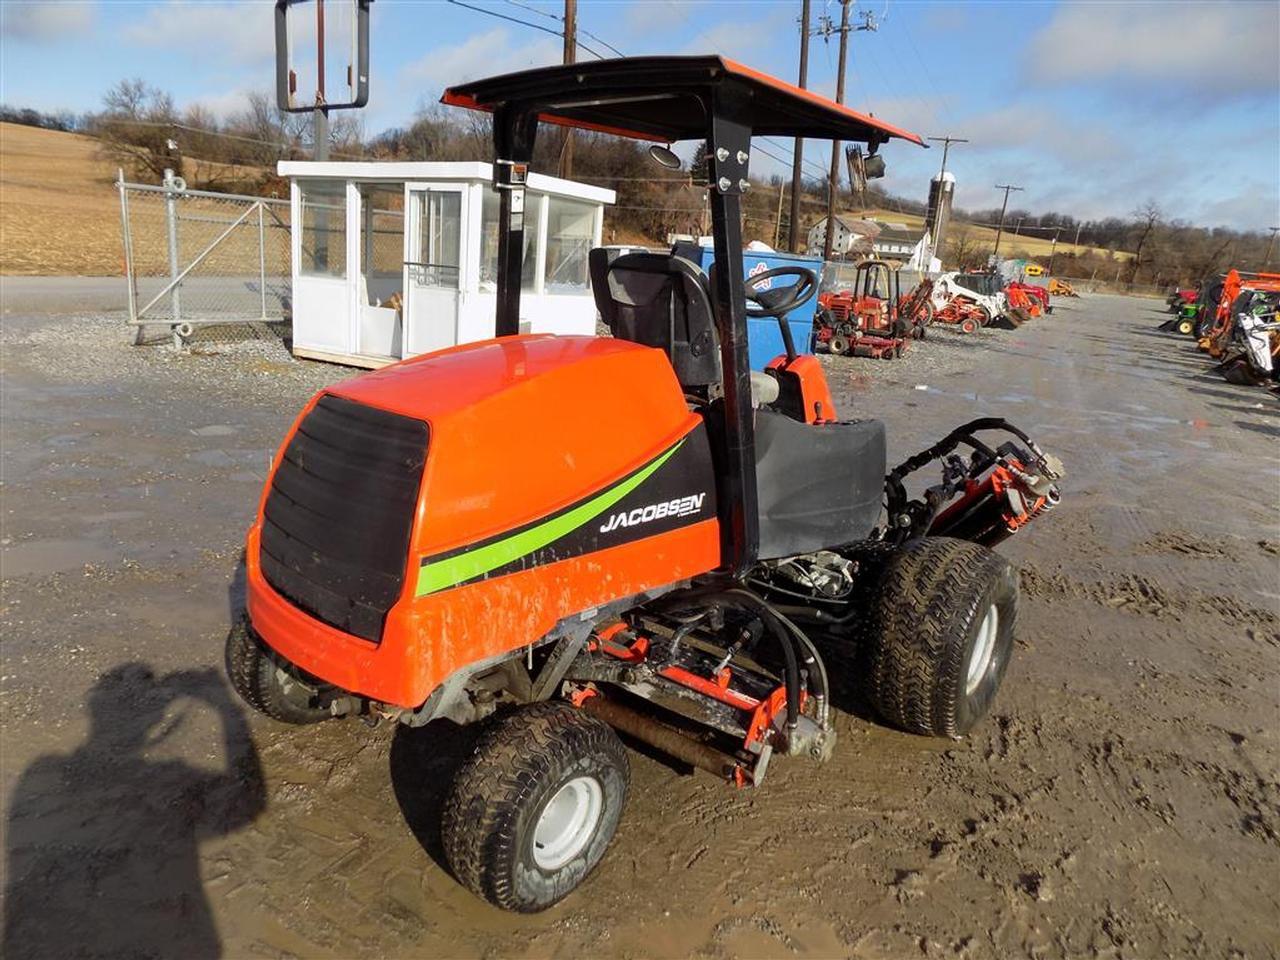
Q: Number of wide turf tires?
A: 3